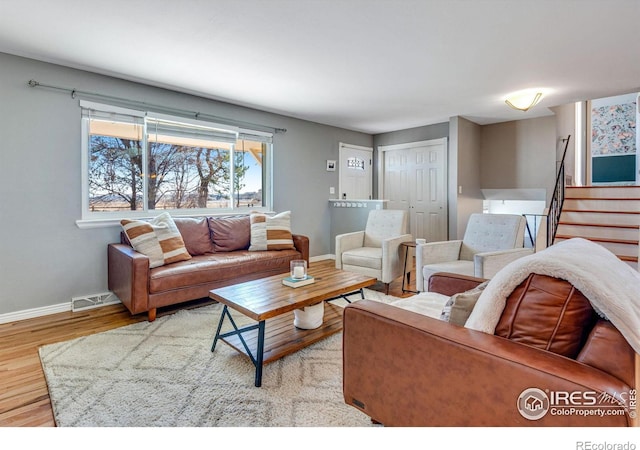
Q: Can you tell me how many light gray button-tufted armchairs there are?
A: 2